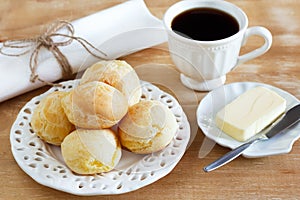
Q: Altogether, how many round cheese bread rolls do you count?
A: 5